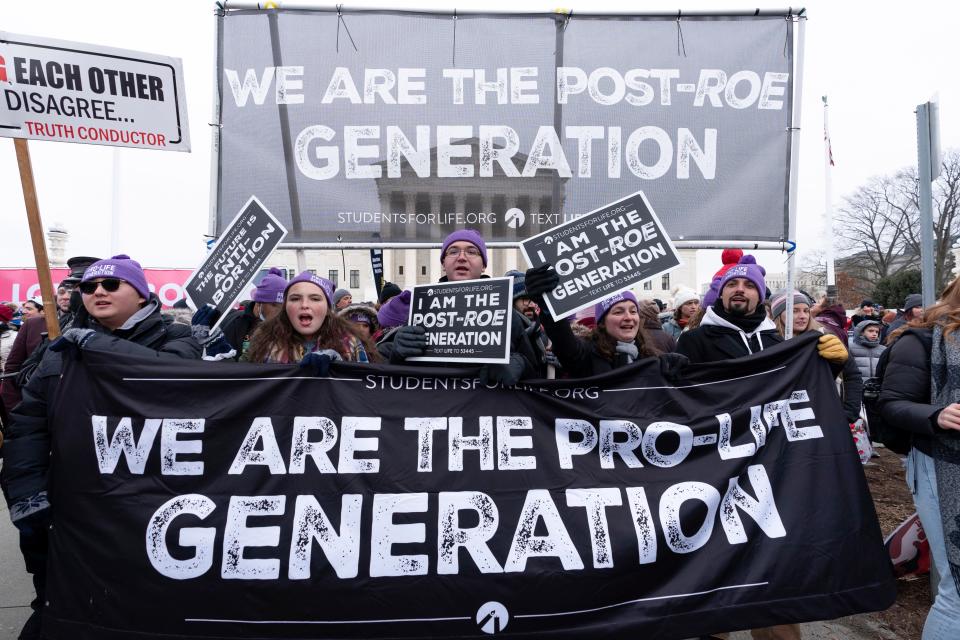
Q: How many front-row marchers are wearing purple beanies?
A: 5